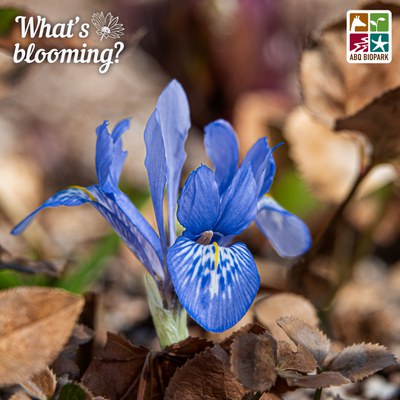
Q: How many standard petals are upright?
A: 3